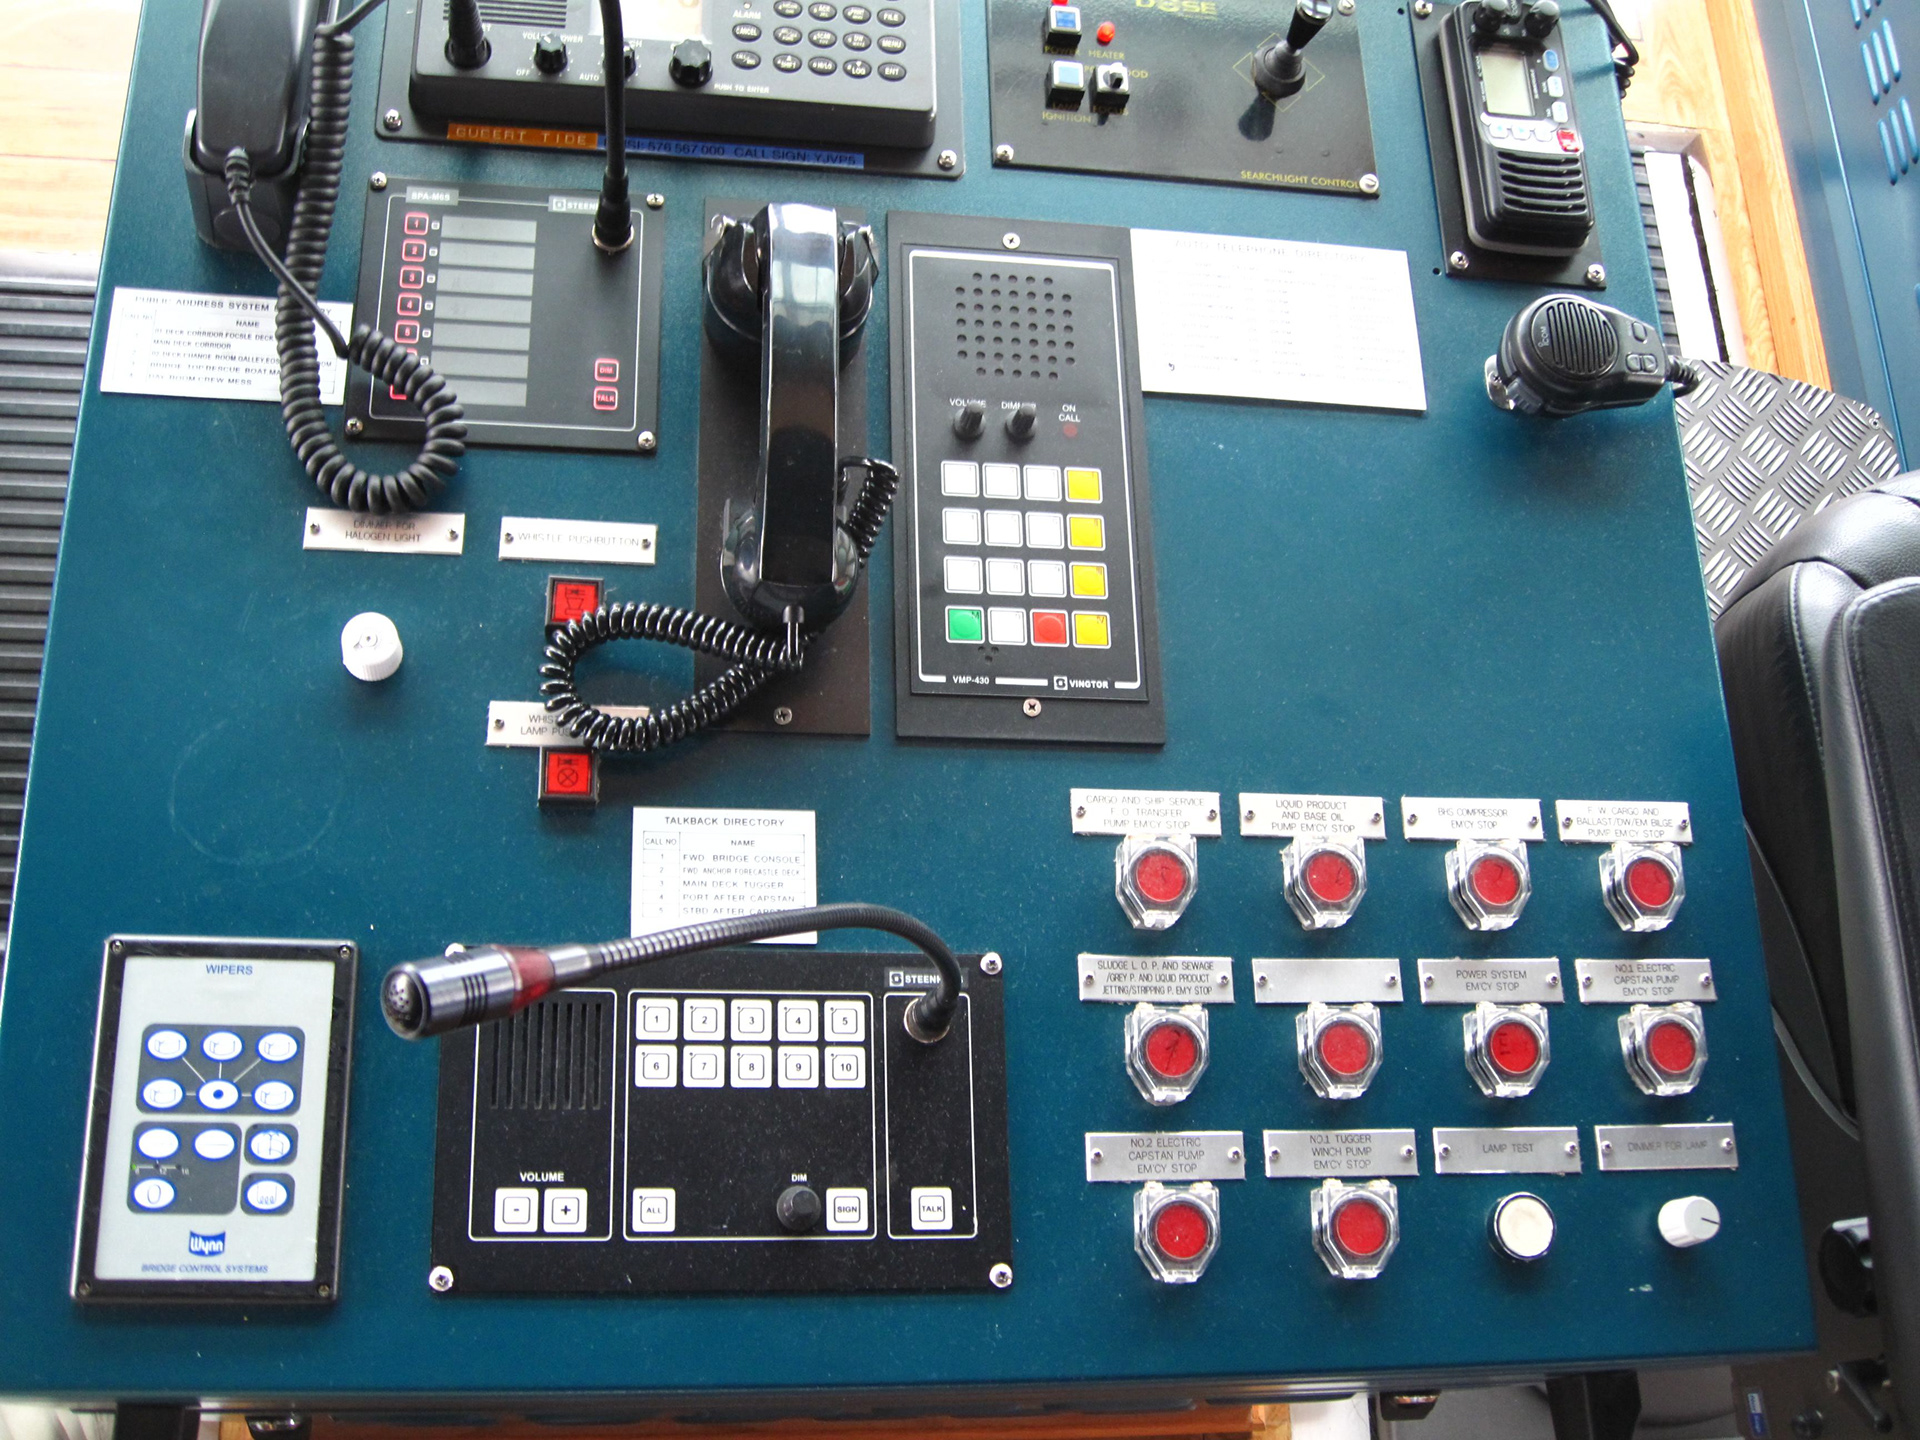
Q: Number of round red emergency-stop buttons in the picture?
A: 10